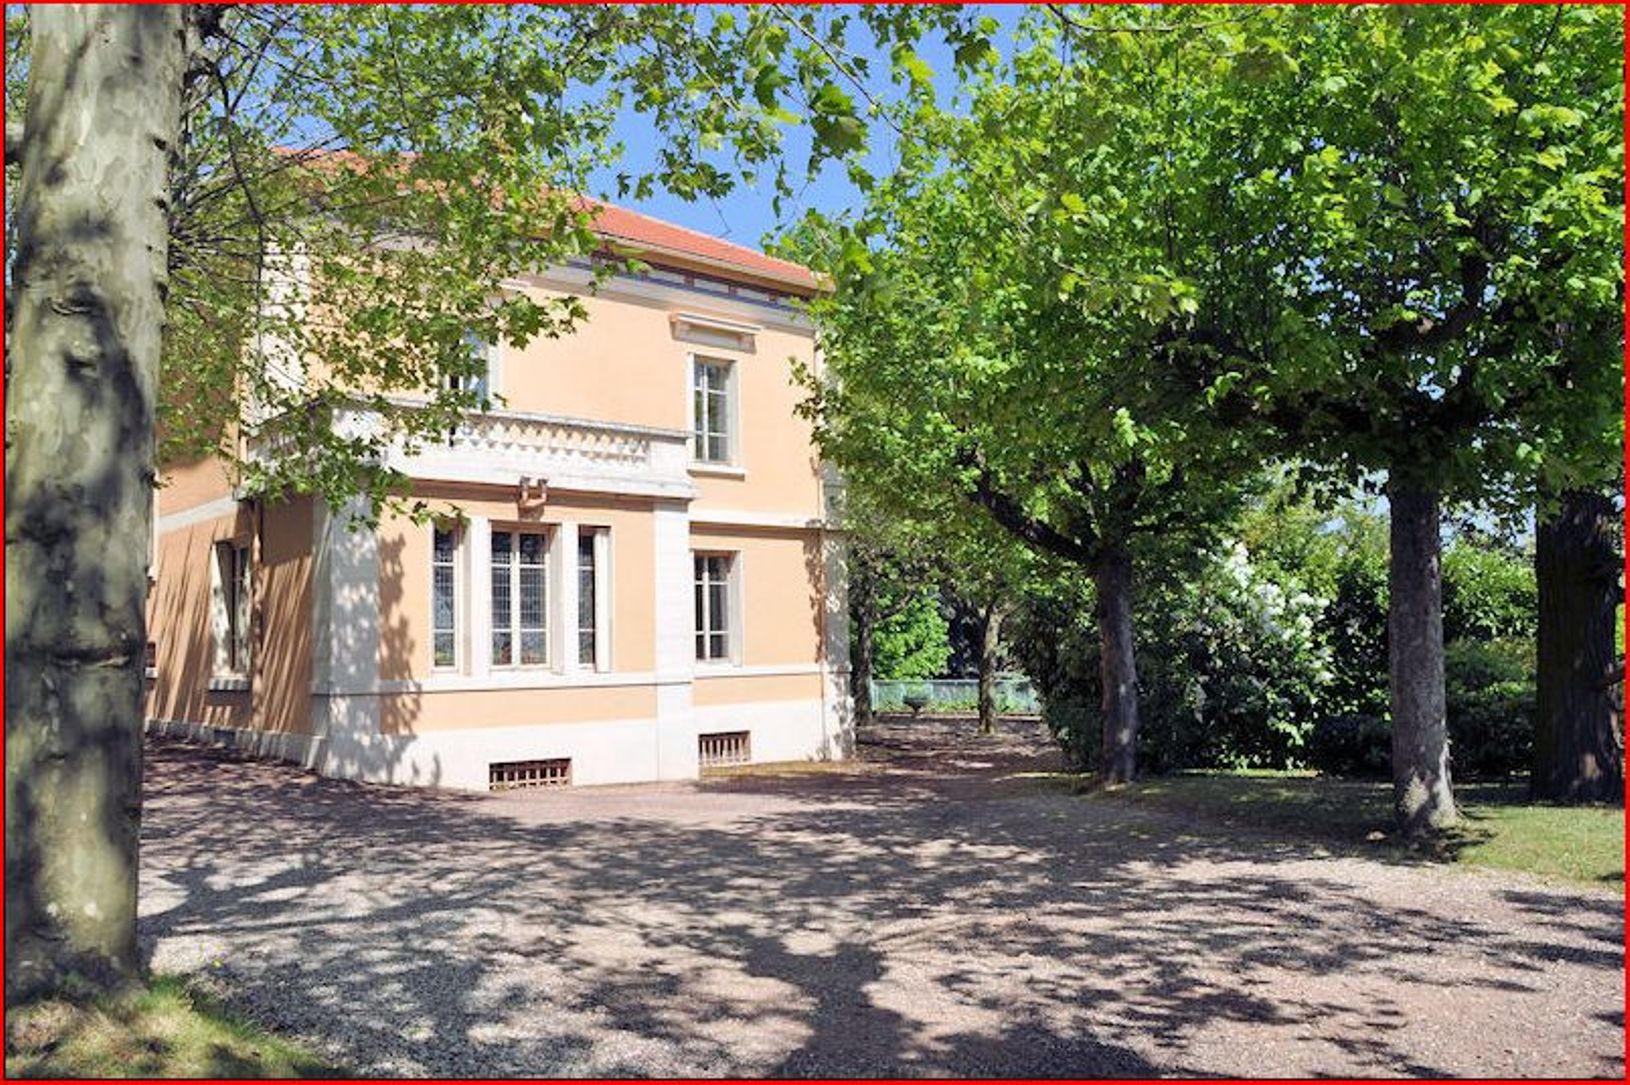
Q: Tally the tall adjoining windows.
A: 3